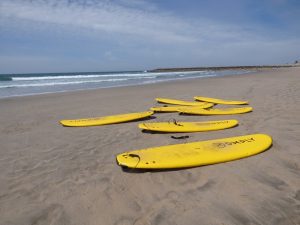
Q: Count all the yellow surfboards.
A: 7